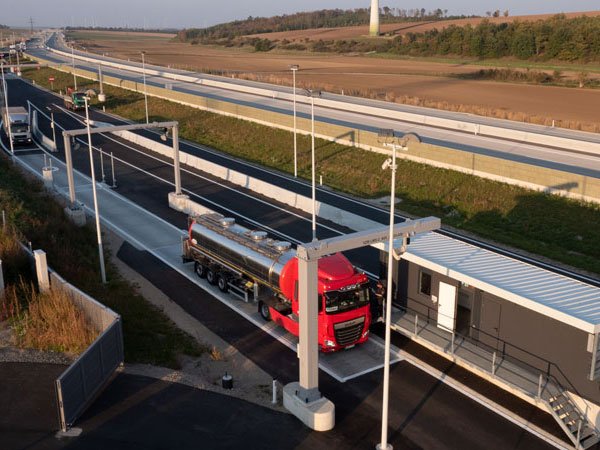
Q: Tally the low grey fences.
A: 1